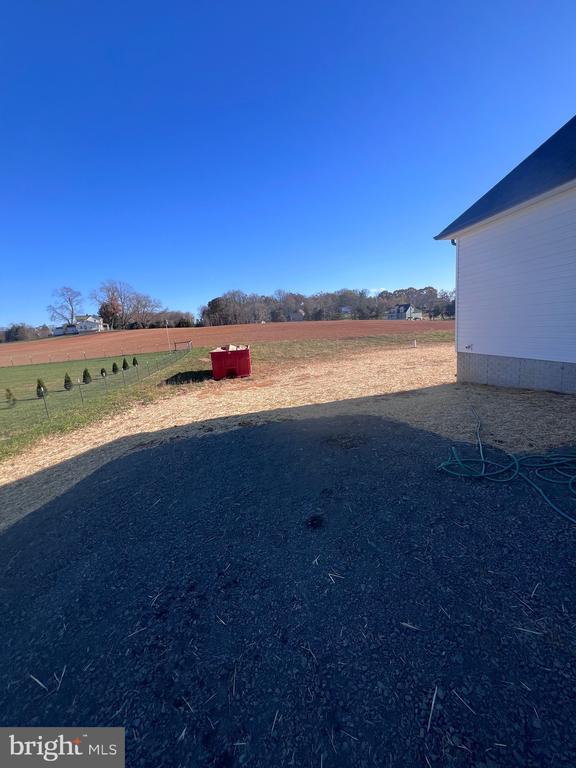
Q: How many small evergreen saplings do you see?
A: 8